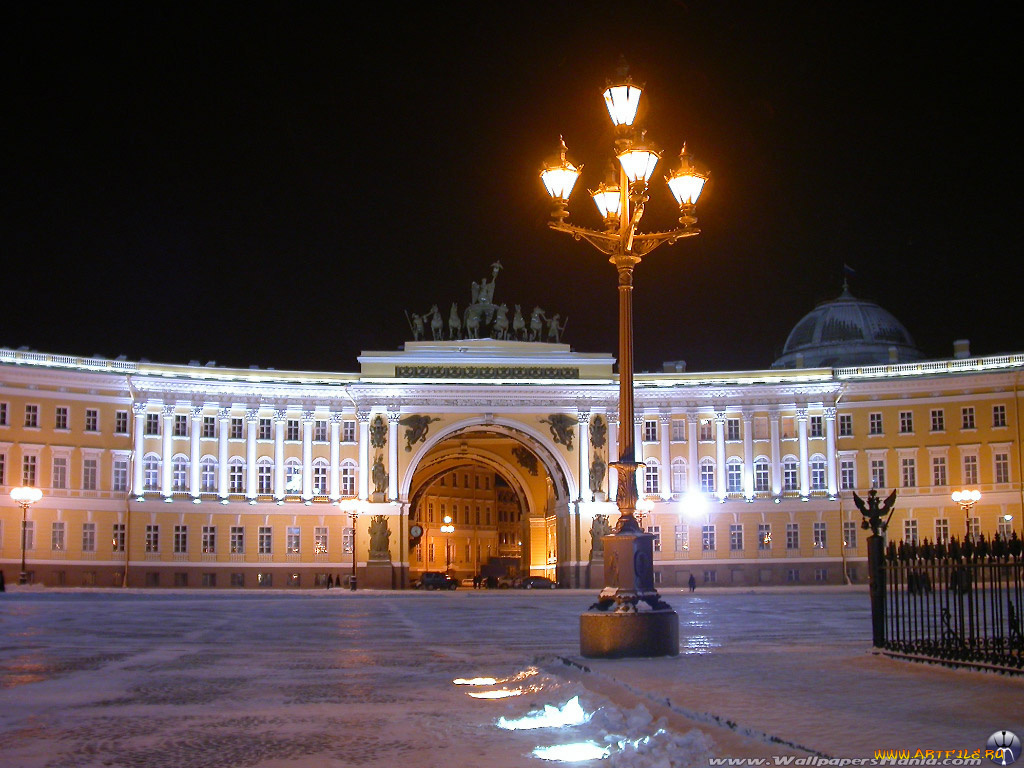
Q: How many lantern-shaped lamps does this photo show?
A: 5